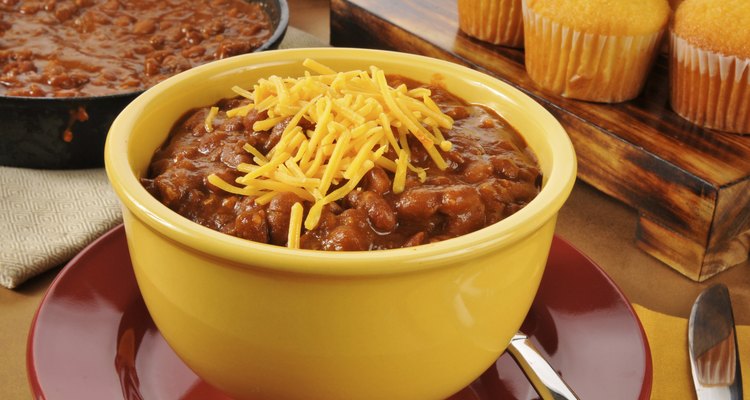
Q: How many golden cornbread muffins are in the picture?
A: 3